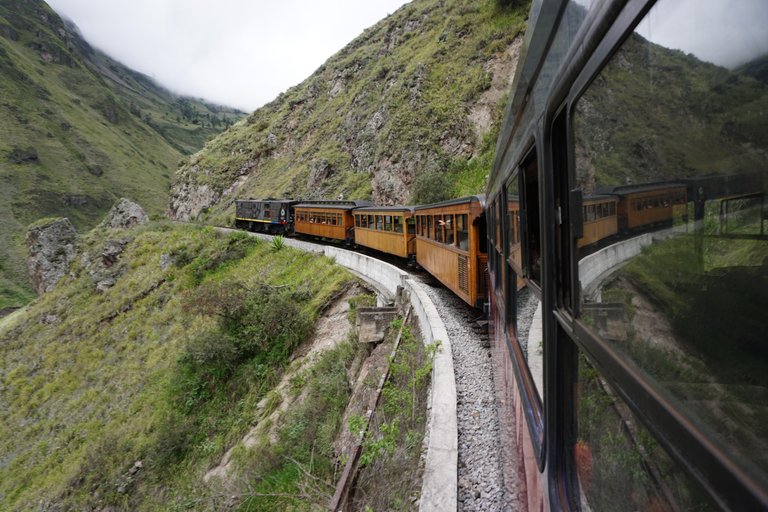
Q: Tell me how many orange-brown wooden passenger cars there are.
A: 3